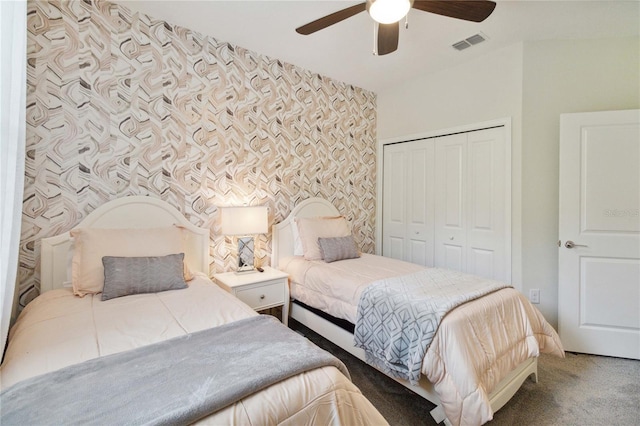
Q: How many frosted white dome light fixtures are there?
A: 1